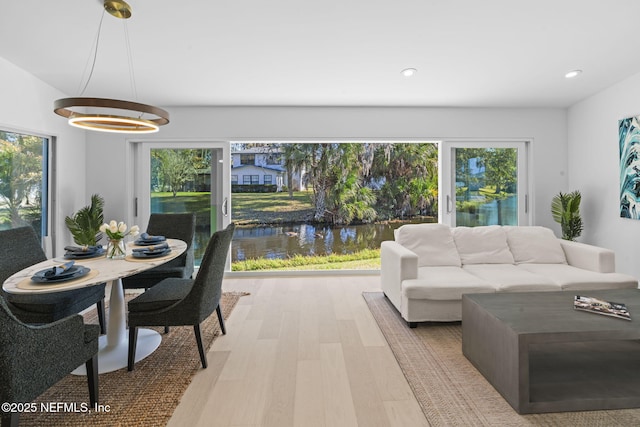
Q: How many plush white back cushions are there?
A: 3